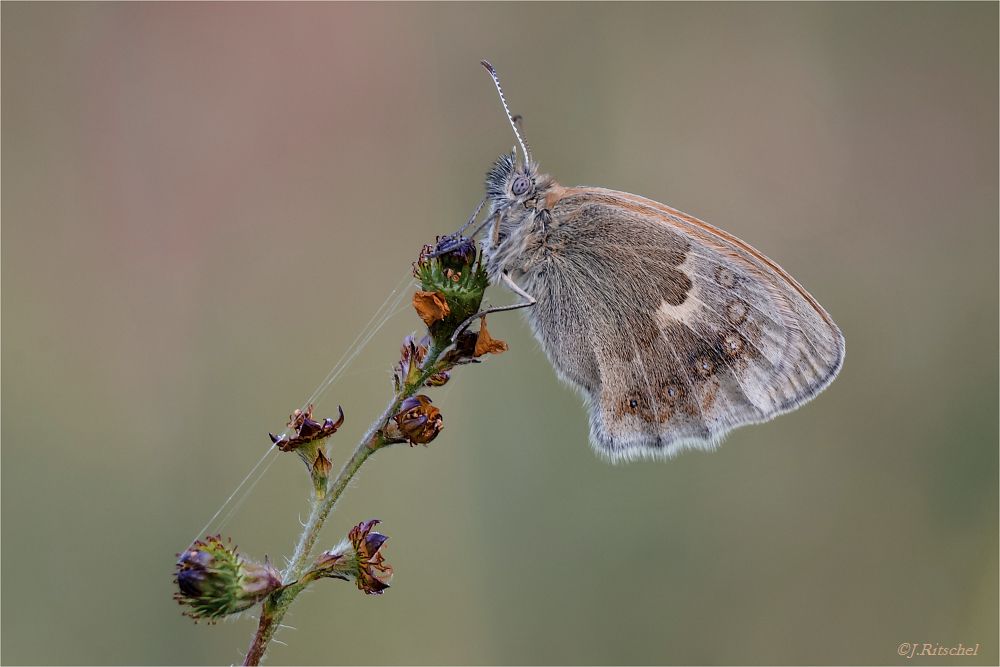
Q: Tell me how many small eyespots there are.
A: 6